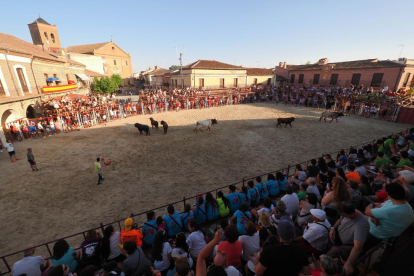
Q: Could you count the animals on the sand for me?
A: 6